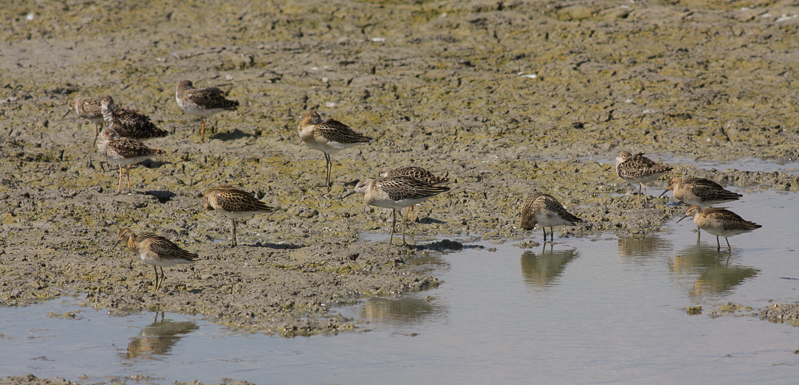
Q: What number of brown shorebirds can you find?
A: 13